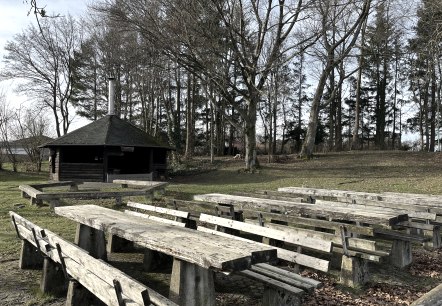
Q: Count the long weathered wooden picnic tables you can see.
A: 3